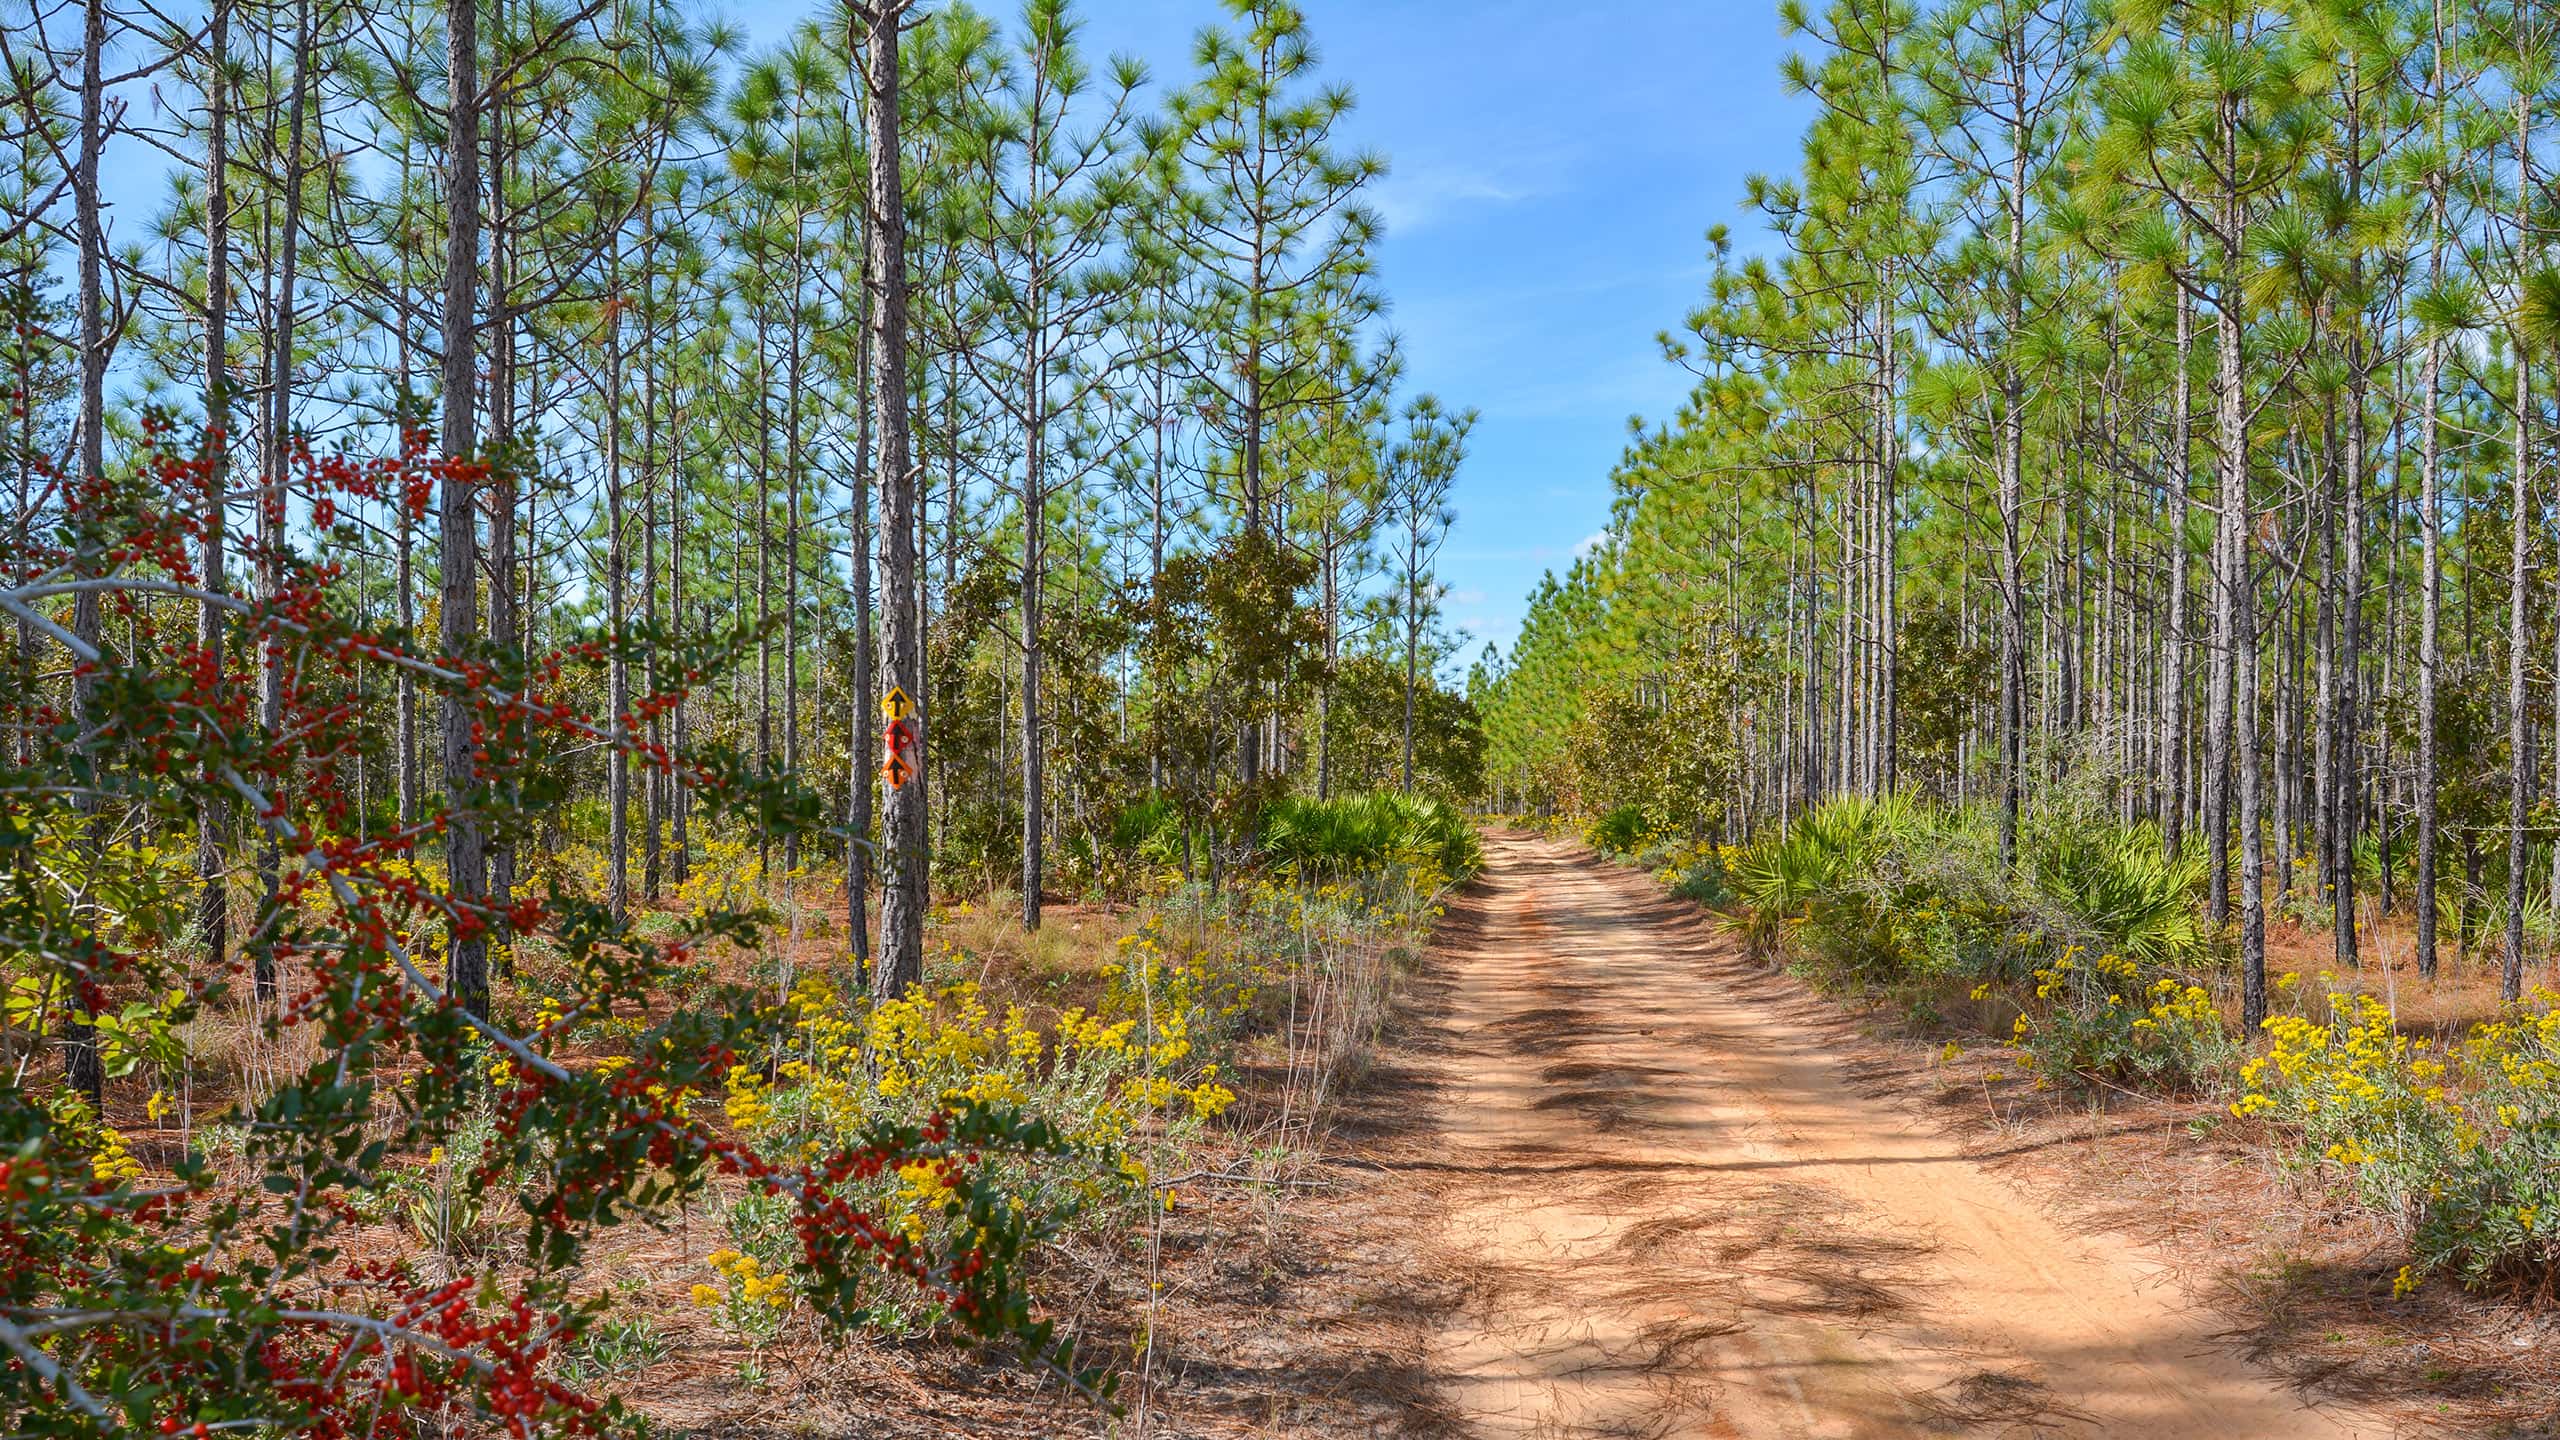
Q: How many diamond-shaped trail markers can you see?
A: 3